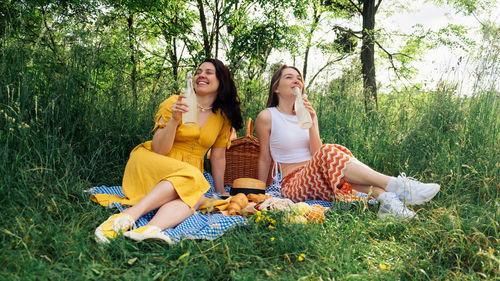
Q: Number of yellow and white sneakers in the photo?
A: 2